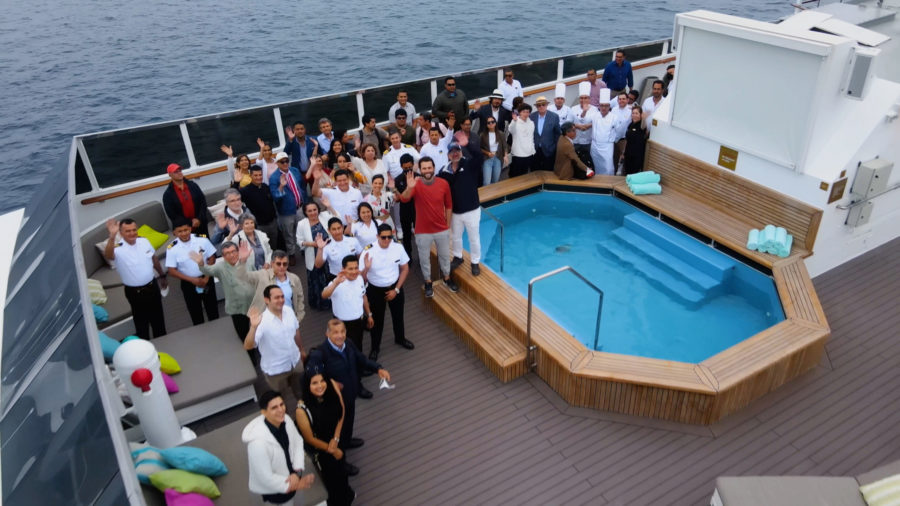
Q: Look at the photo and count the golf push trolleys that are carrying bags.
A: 0